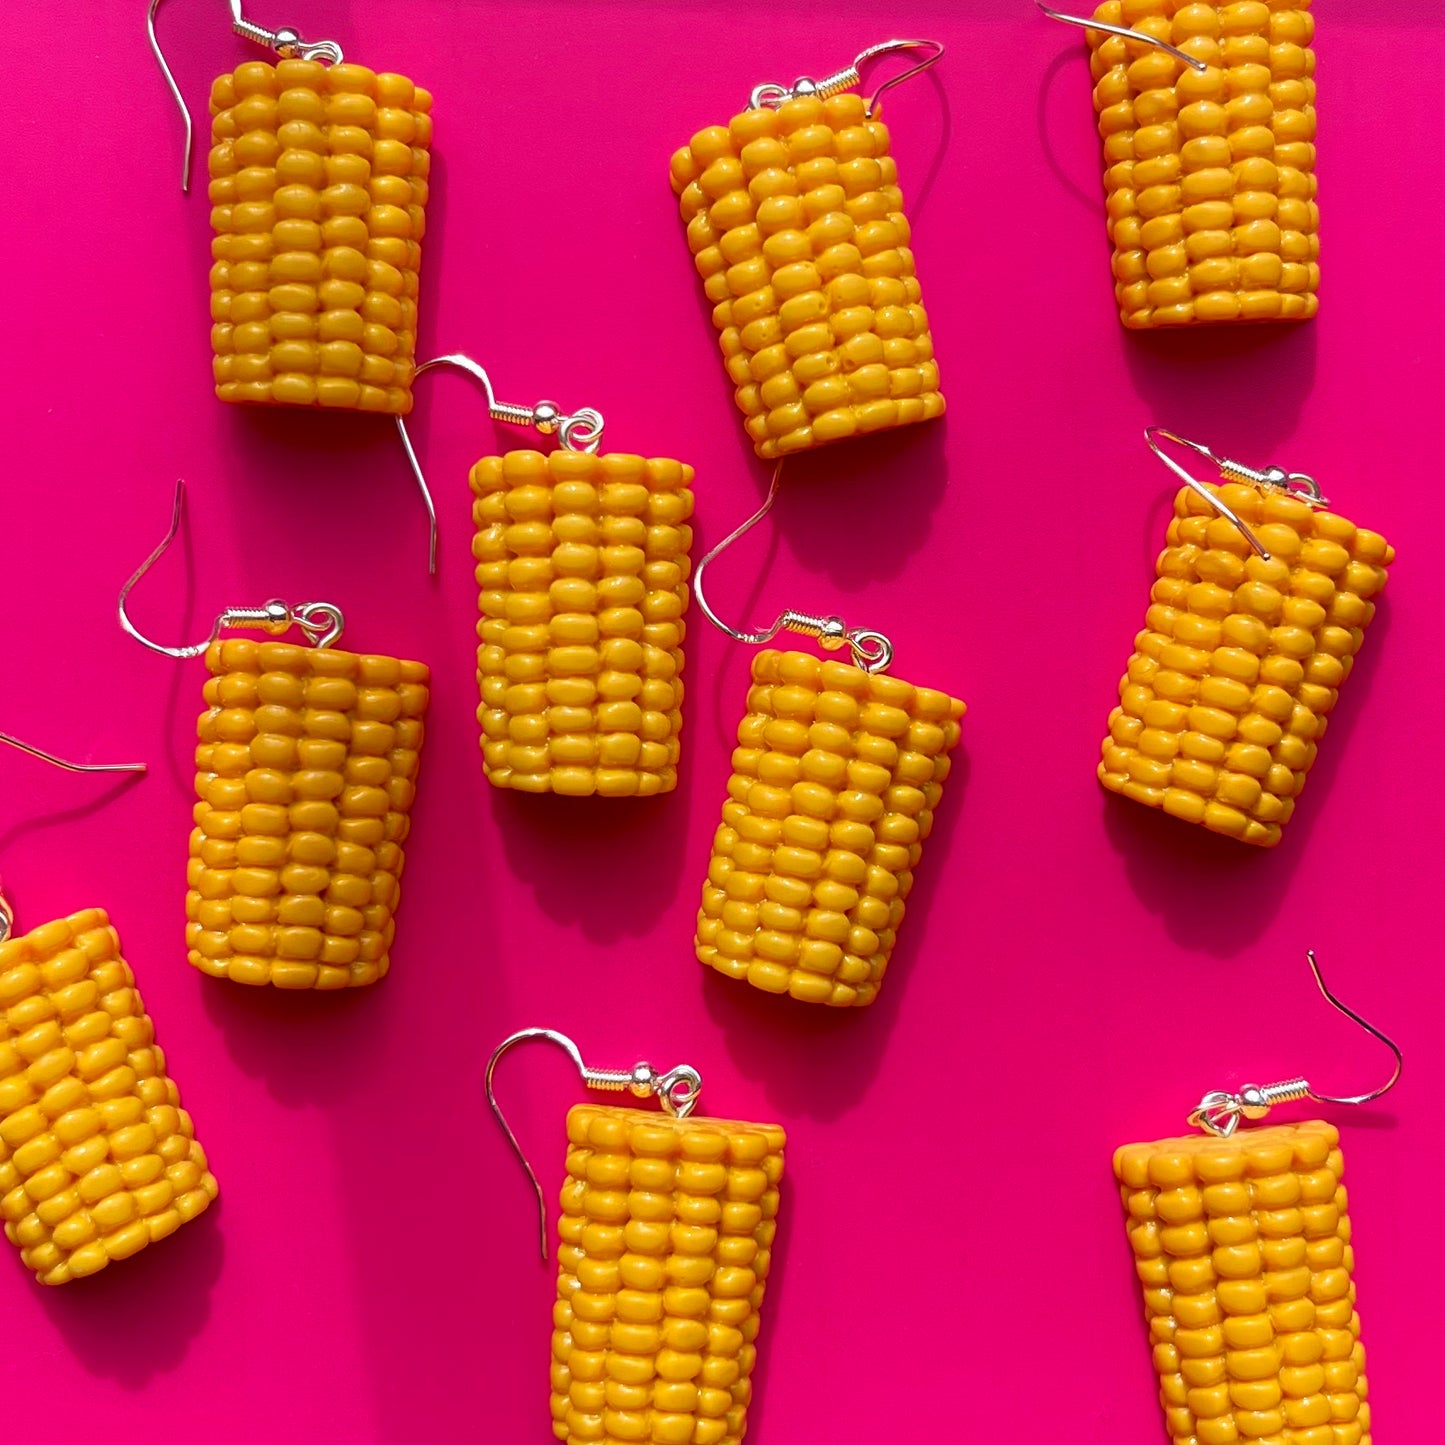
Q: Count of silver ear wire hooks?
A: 10